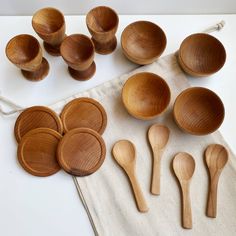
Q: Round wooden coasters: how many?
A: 4